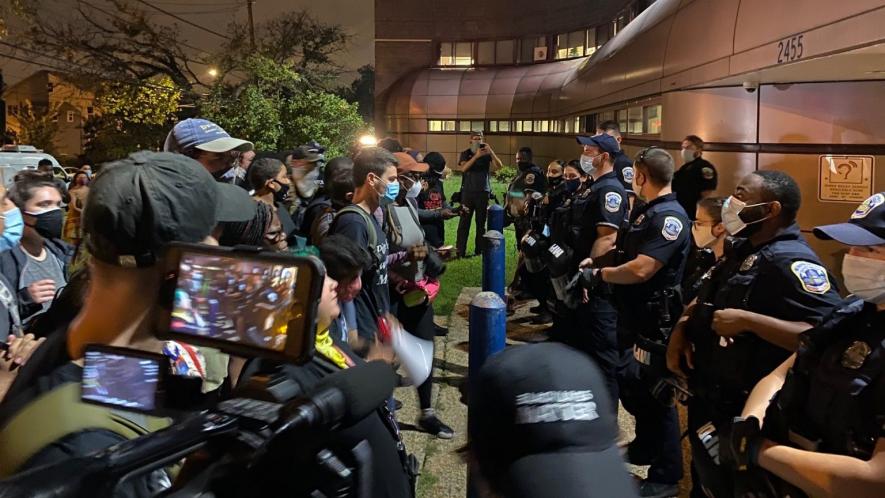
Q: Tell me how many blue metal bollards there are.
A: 3